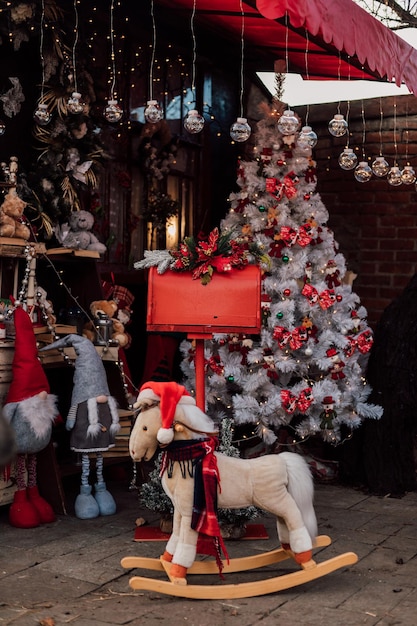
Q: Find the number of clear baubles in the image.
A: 14